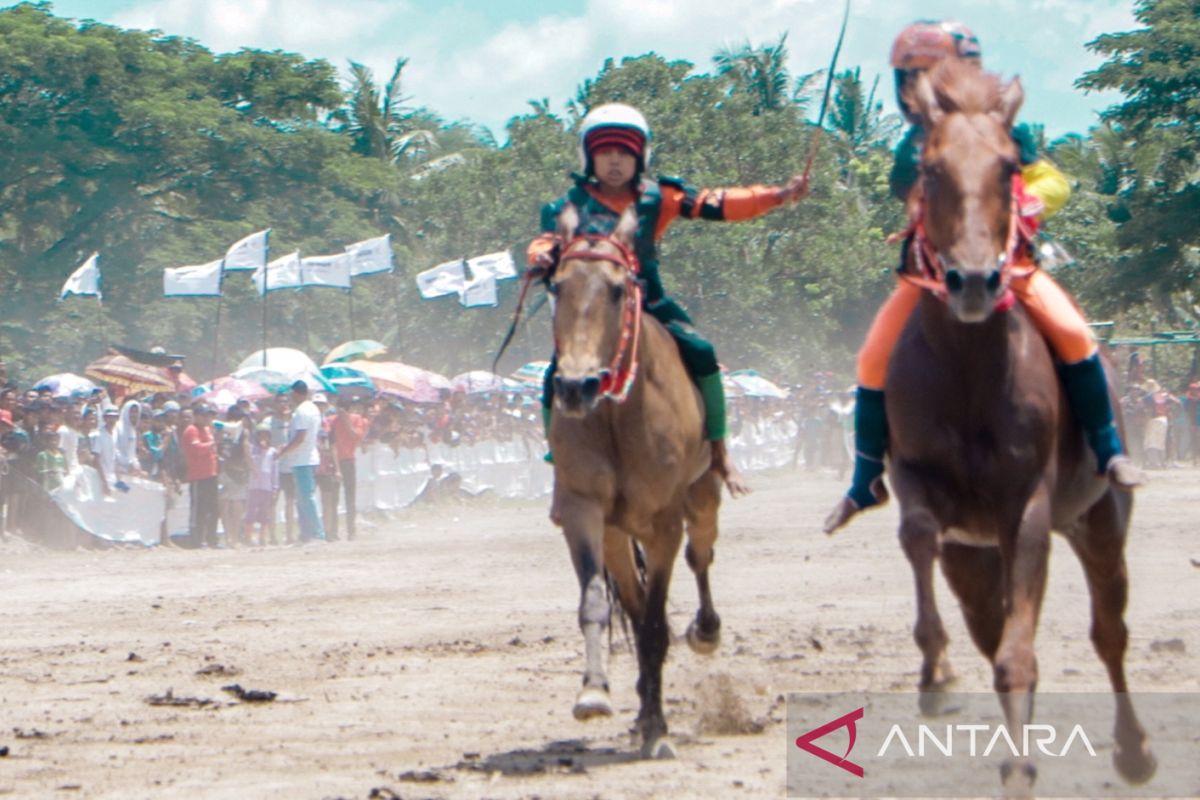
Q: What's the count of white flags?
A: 9